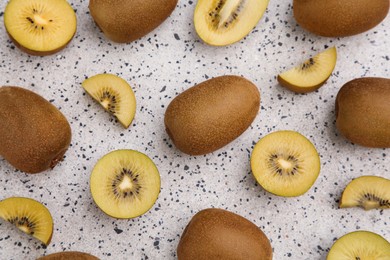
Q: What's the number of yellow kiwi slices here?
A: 9